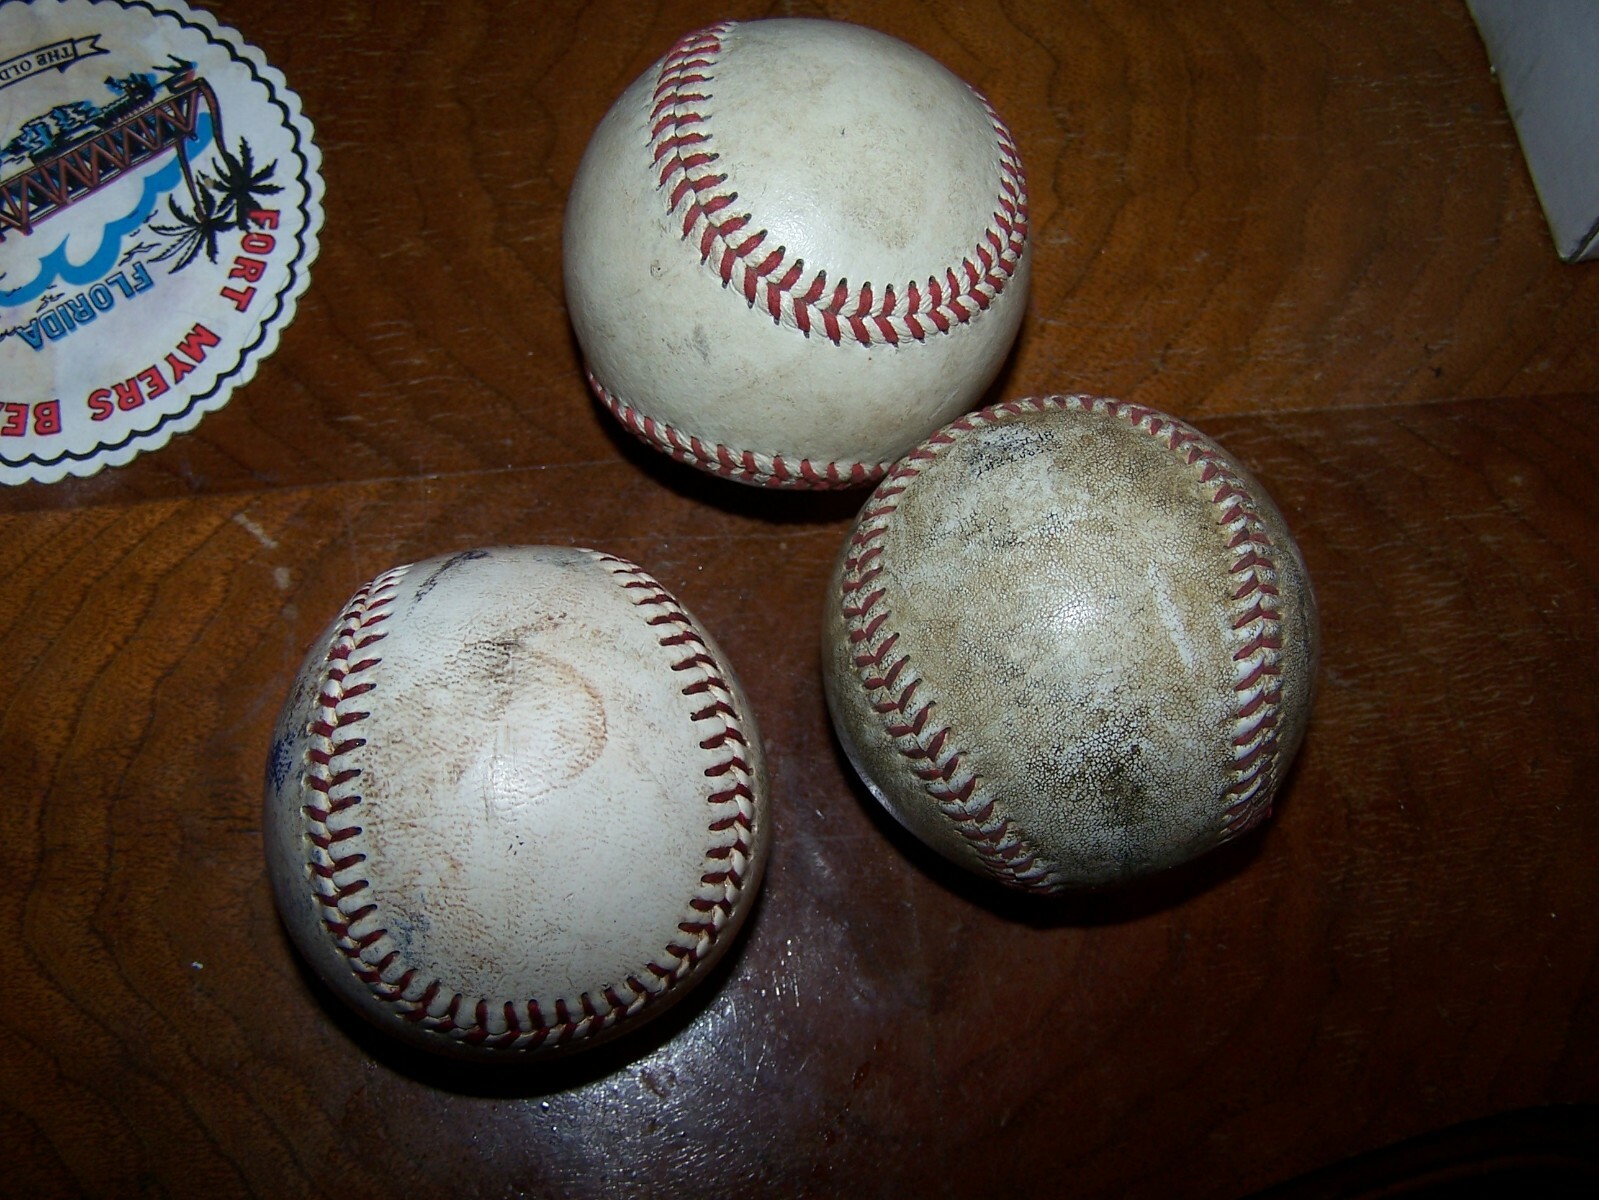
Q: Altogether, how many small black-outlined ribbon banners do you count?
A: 1